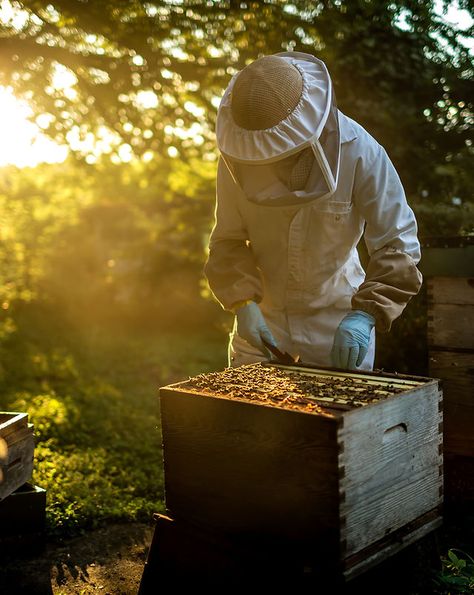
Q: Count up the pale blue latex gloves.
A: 2